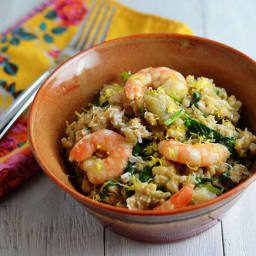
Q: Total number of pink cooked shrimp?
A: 4